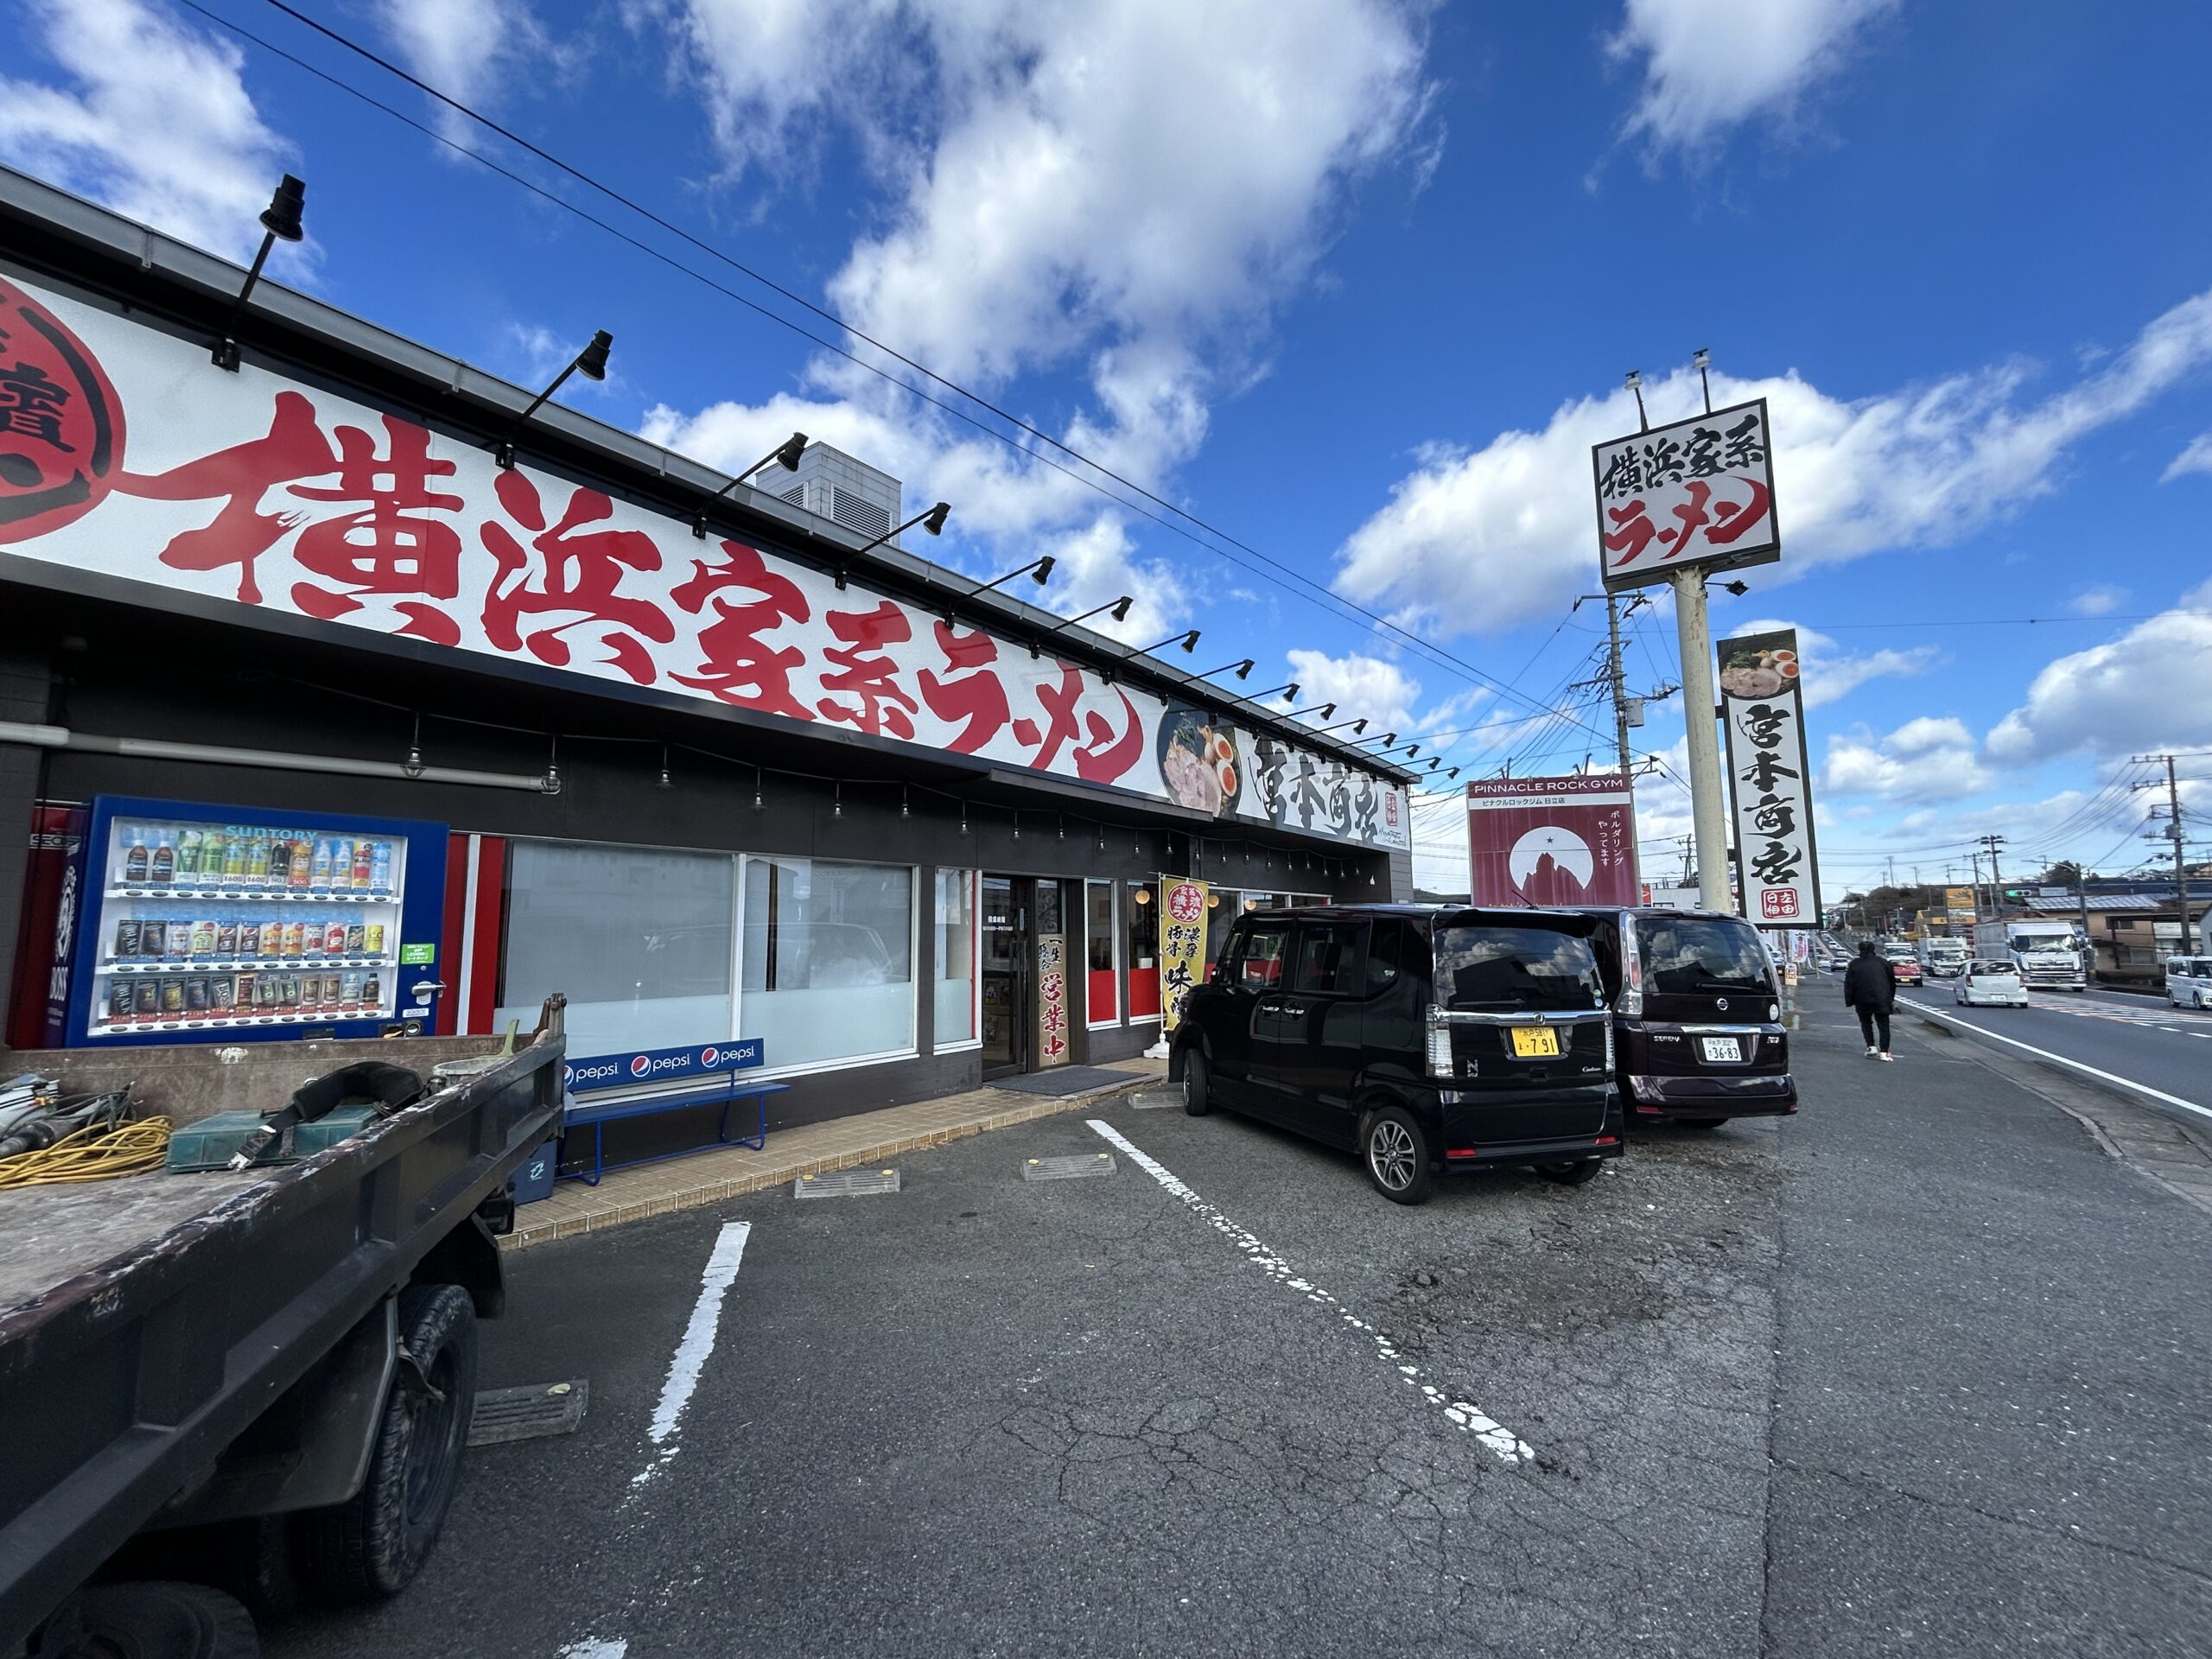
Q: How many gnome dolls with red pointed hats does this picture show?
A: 0